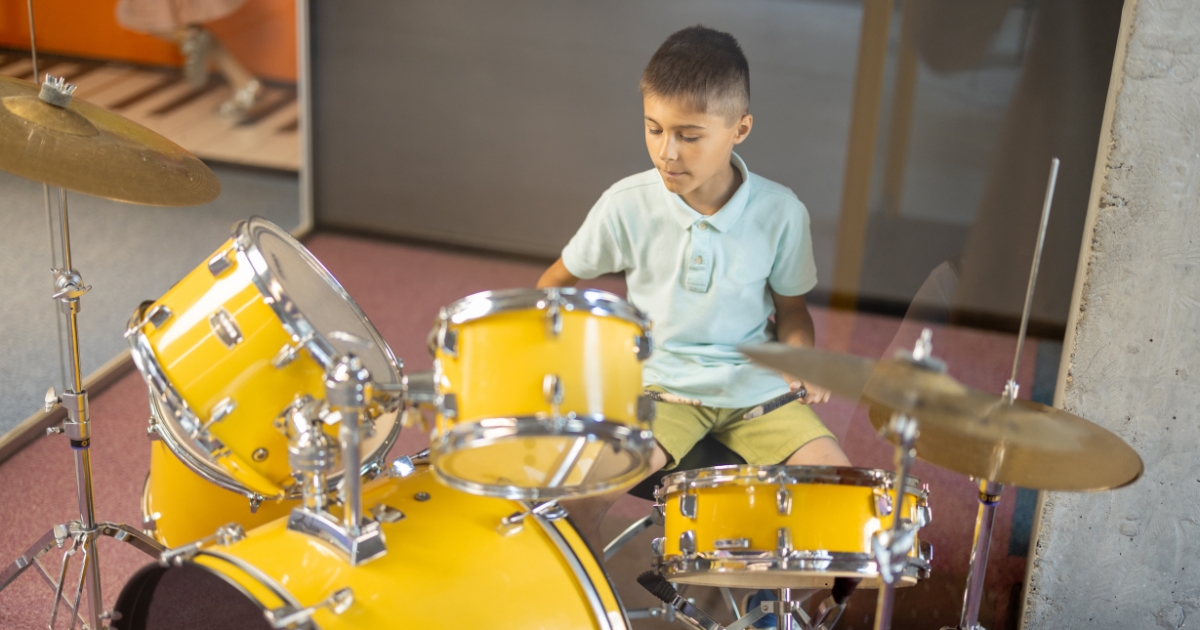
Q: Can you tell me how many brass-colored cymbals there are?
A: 3